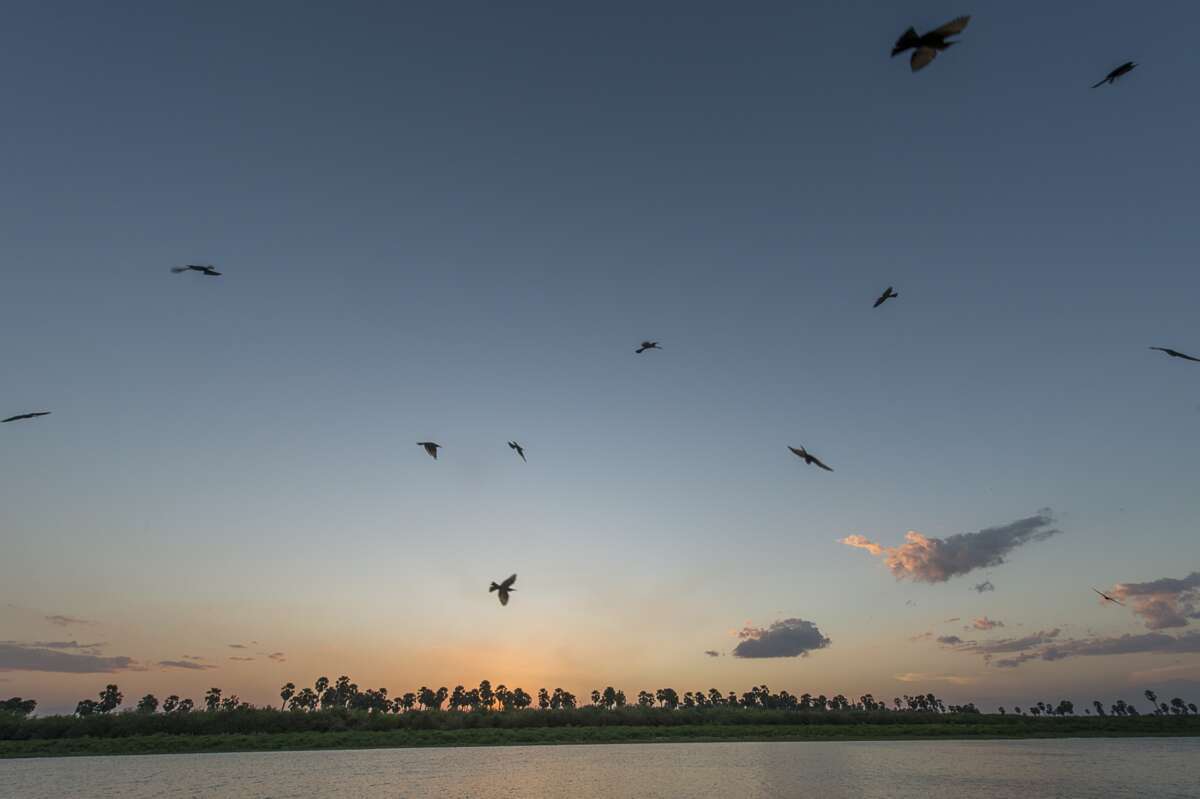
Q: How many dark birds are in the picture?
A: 12